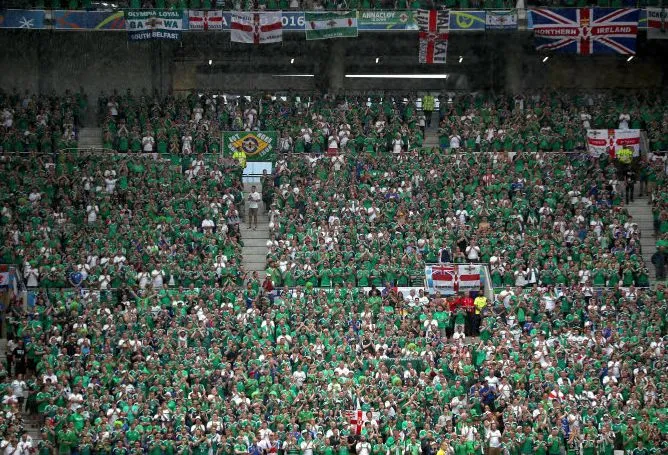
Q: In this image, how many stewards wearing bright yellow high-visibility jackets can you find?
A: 4